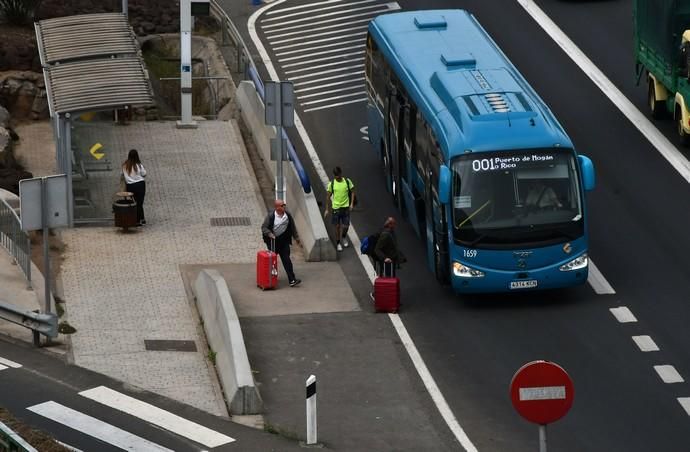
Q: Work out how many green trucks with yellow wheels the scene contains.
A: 1